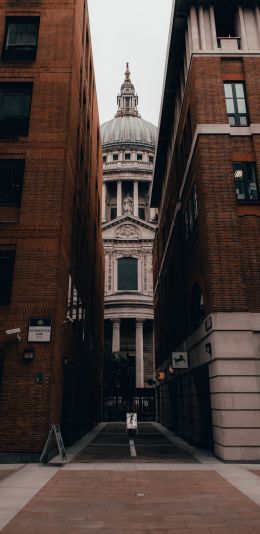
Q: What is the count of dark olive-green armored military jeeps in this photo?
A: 0